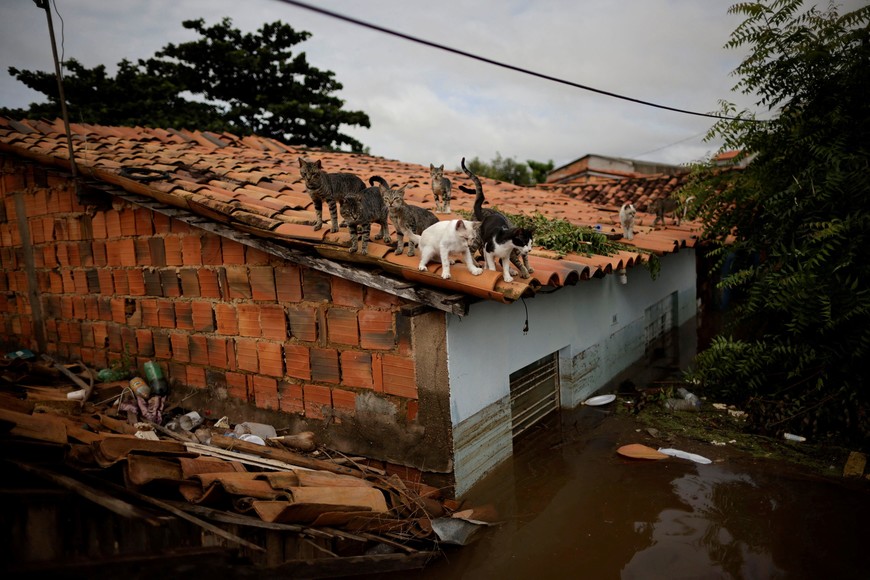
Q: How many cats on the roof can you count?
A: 9